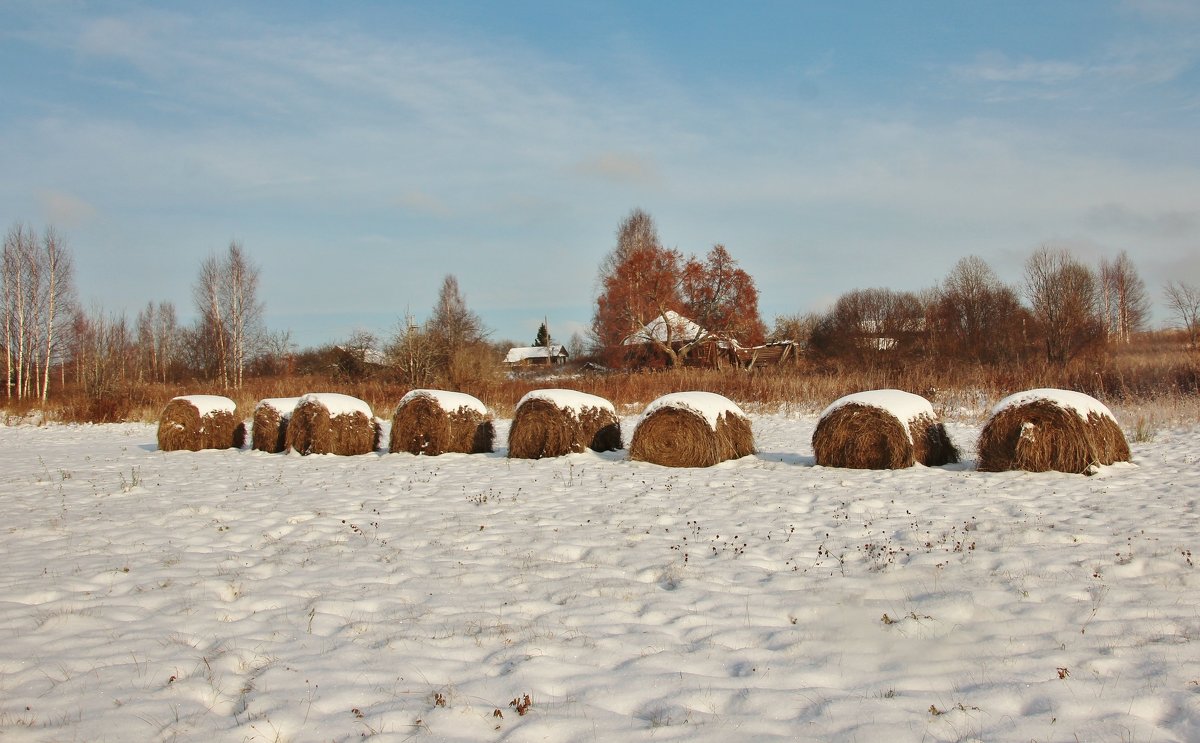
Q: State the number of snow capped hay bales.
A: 8